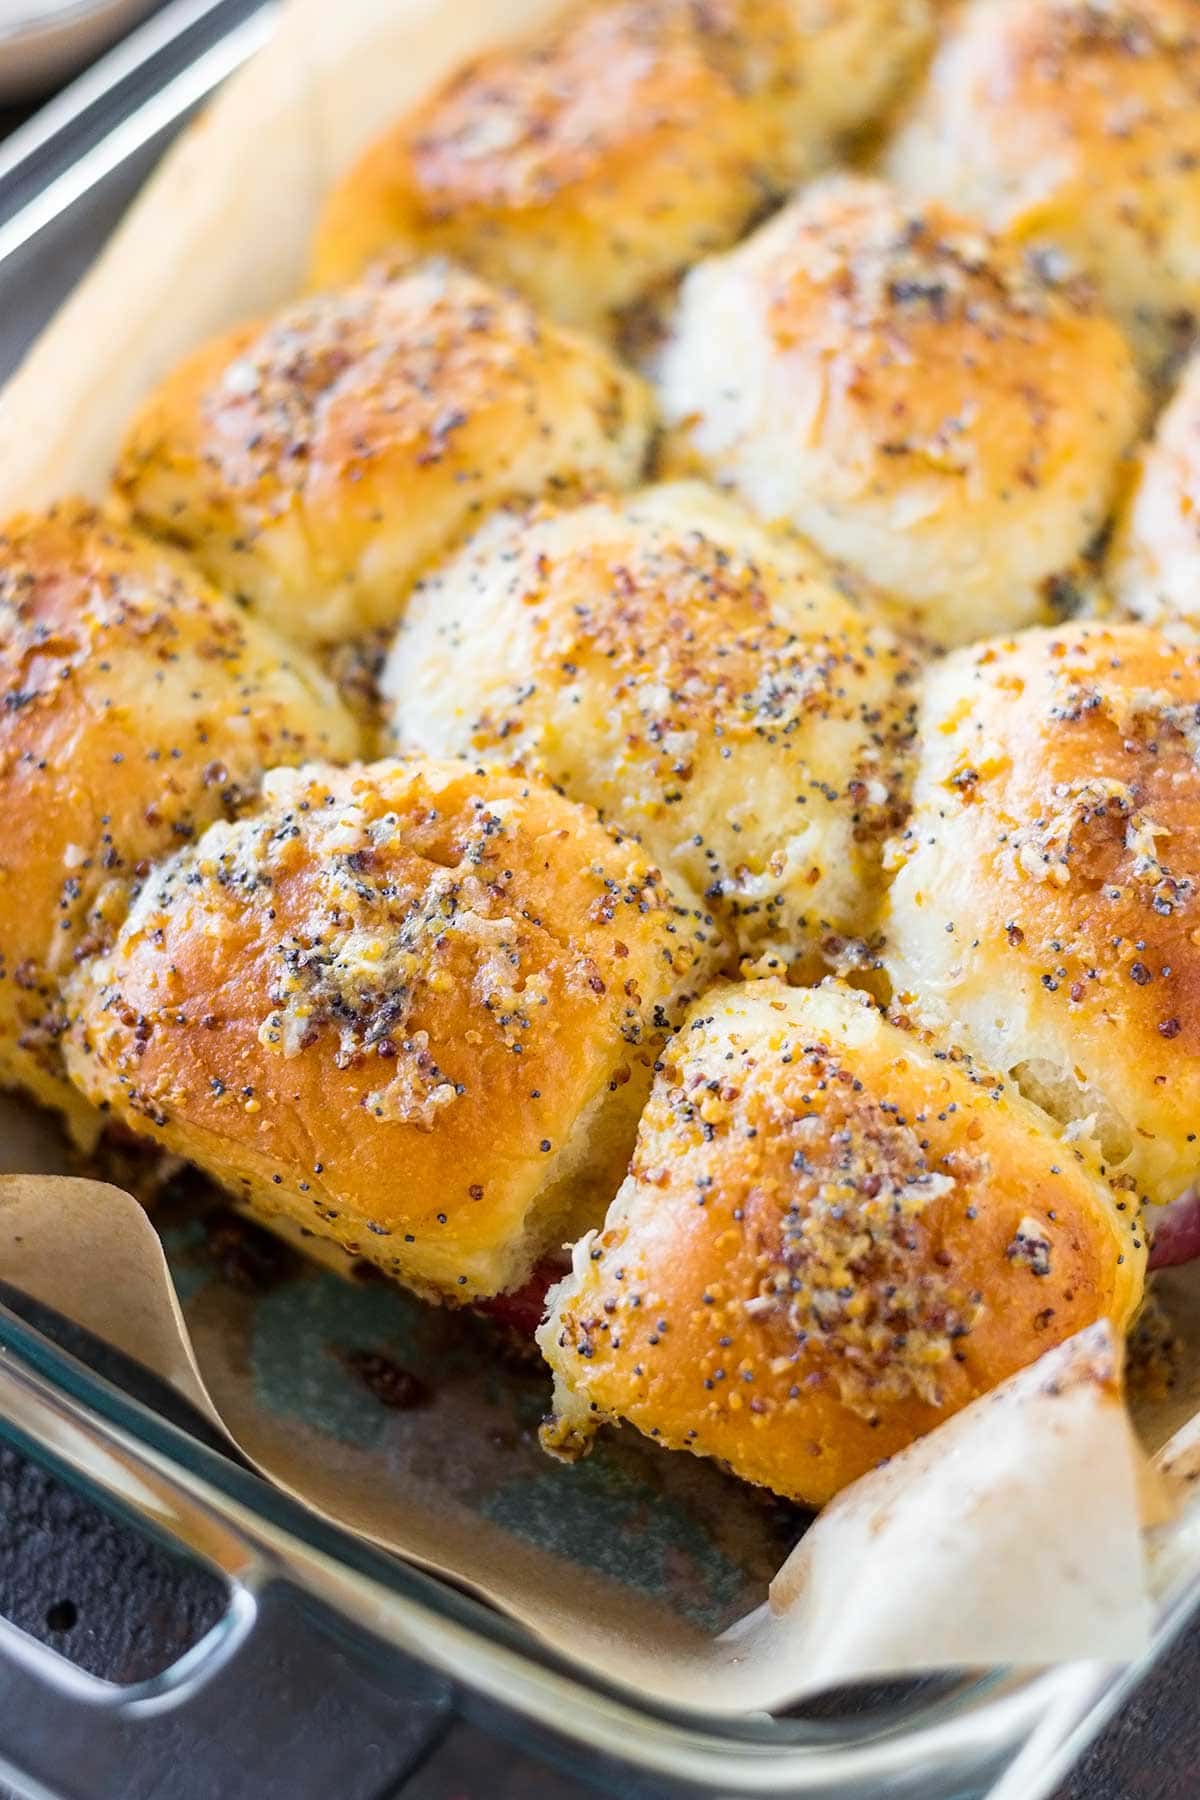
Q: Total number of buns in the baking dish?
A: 11